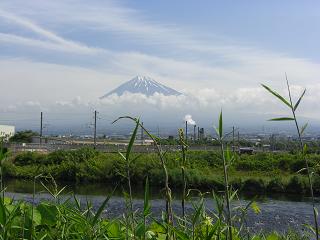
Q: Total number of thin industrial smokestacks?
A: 3